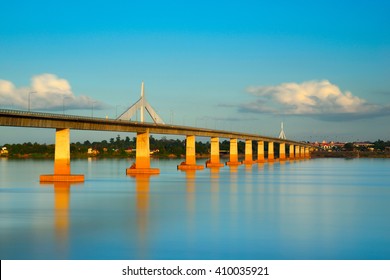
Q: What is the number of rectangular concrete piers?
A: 13